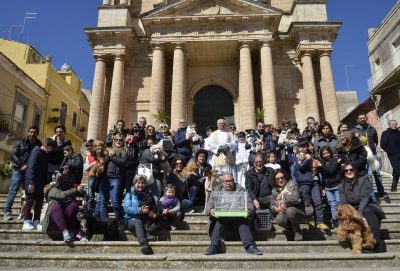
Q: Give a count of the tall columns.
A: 8